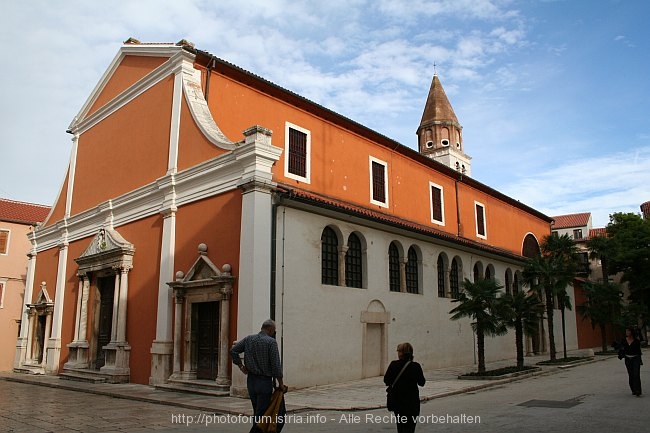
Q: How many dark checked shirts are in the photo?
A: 1